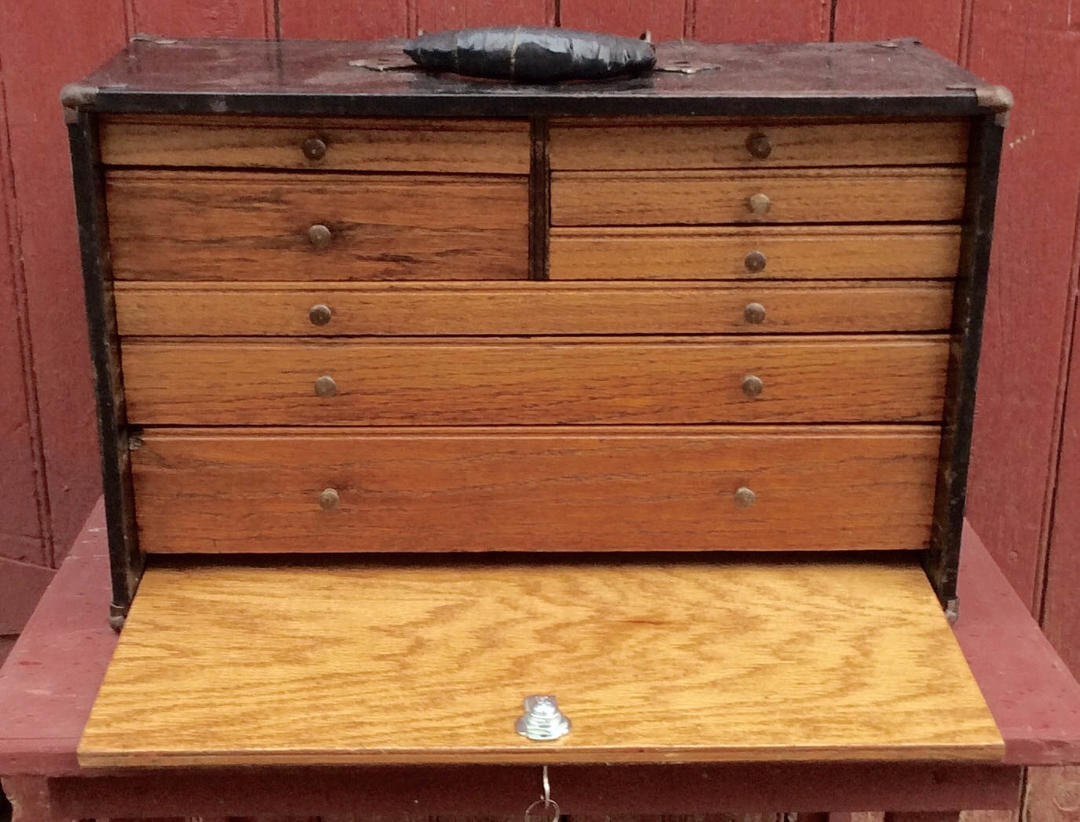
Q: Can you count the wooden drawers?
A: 8